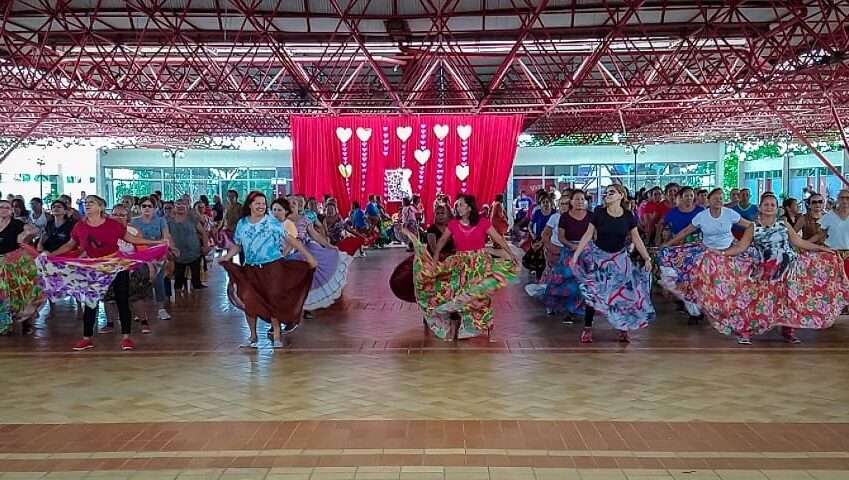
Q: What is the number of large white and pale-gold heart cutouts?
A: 8